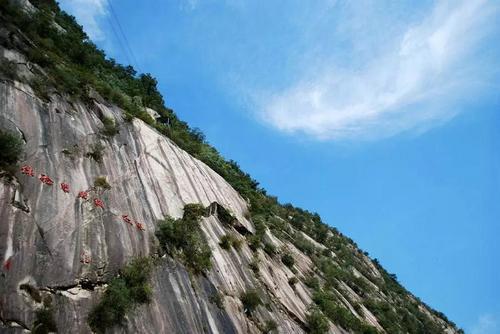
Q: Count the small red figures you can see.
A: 7